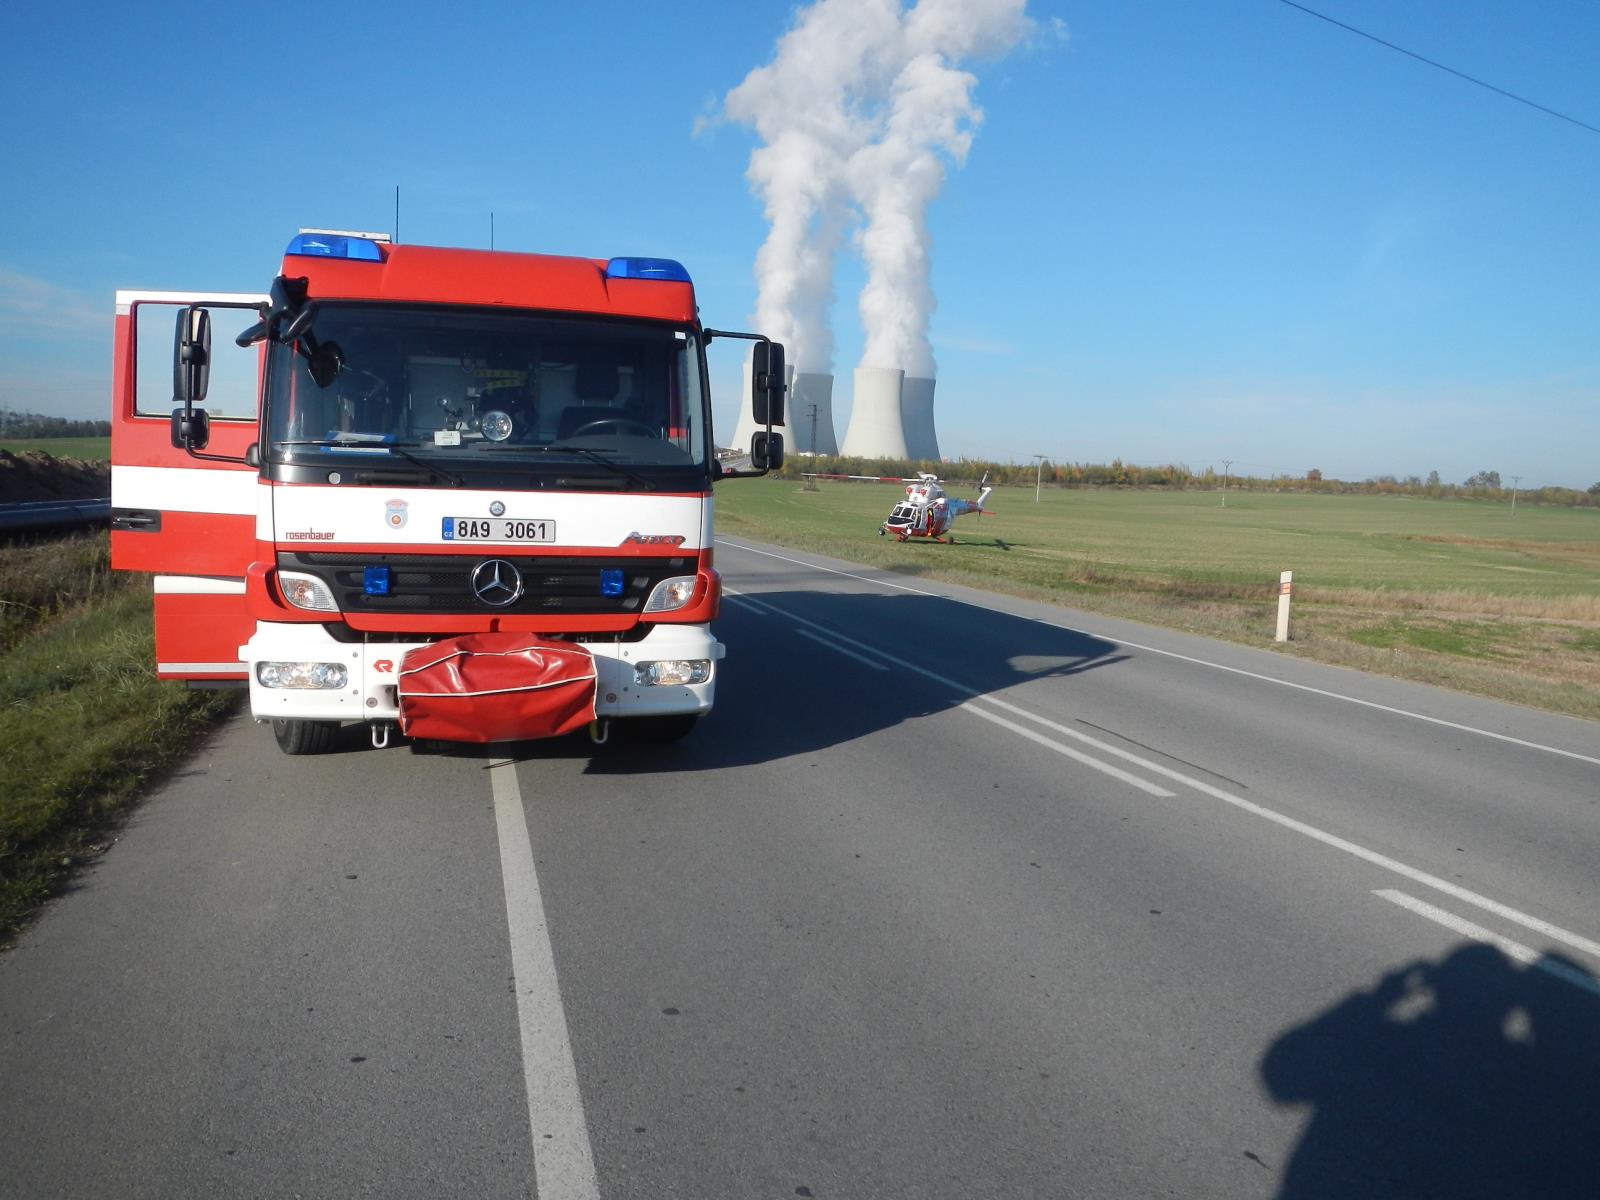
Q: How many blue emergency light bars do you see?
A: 2